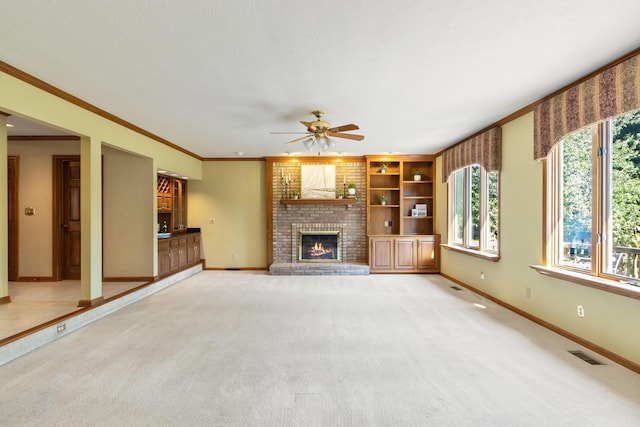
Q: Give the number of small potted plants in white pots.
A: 6